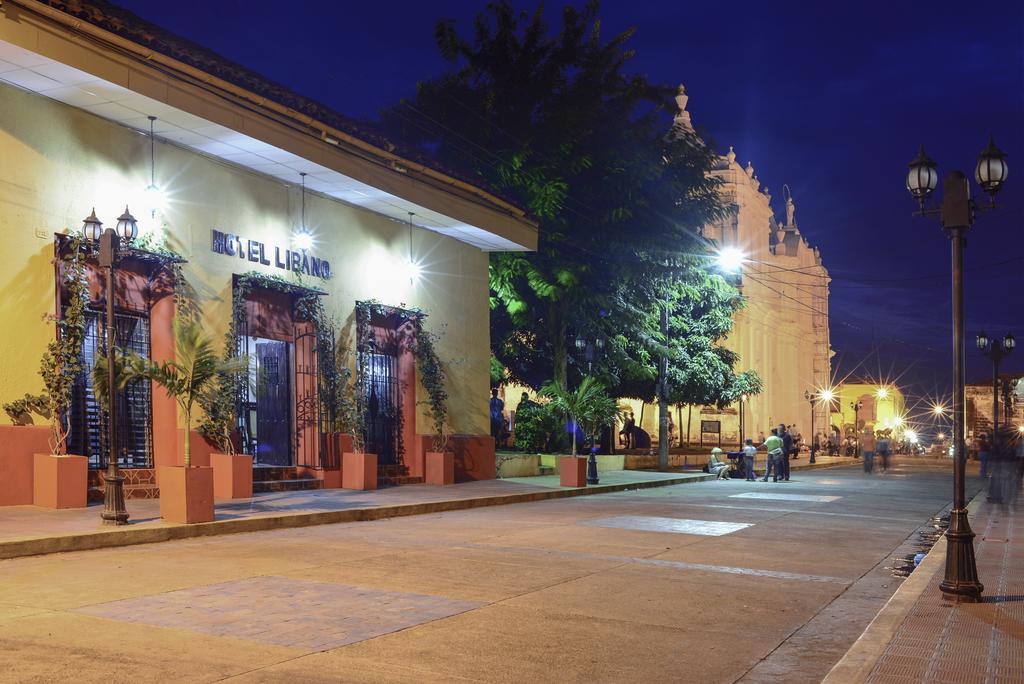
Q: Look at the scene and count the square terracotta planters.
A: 6